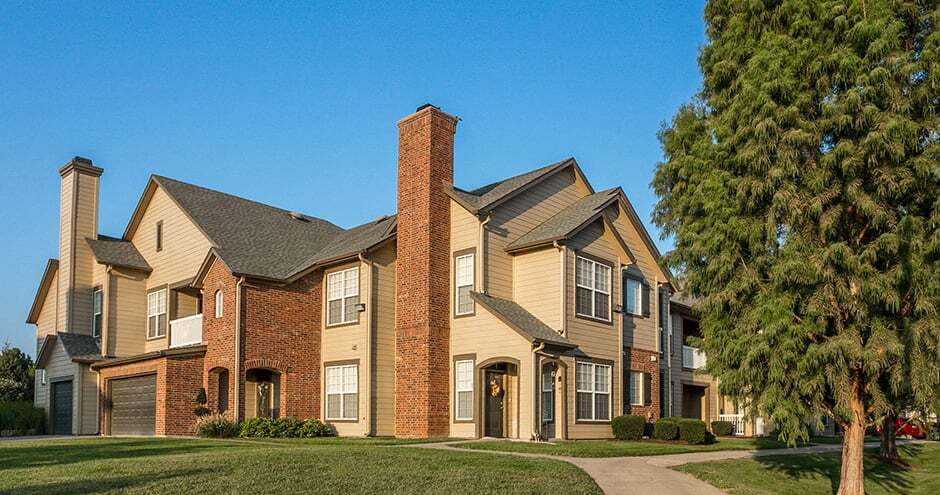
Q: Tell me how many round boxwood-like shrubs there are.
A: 4